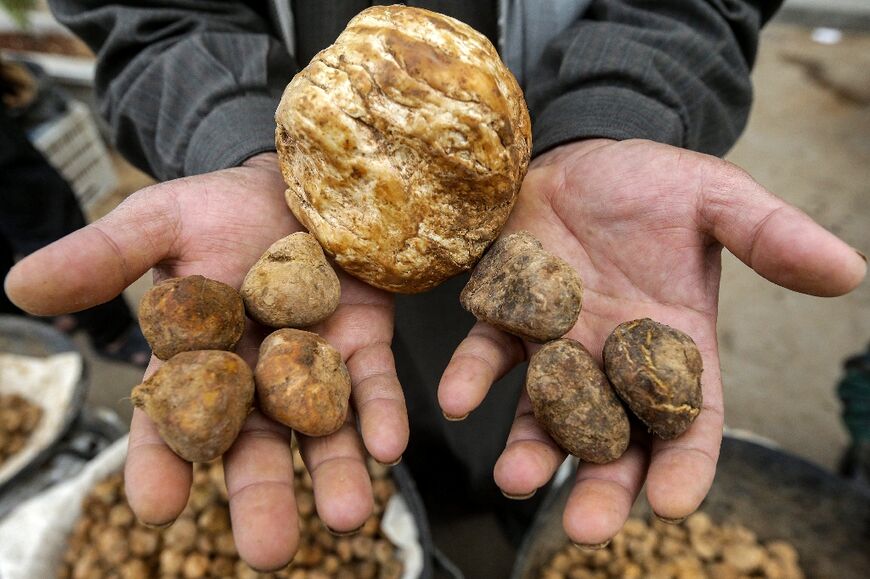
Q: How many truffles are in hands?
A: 8